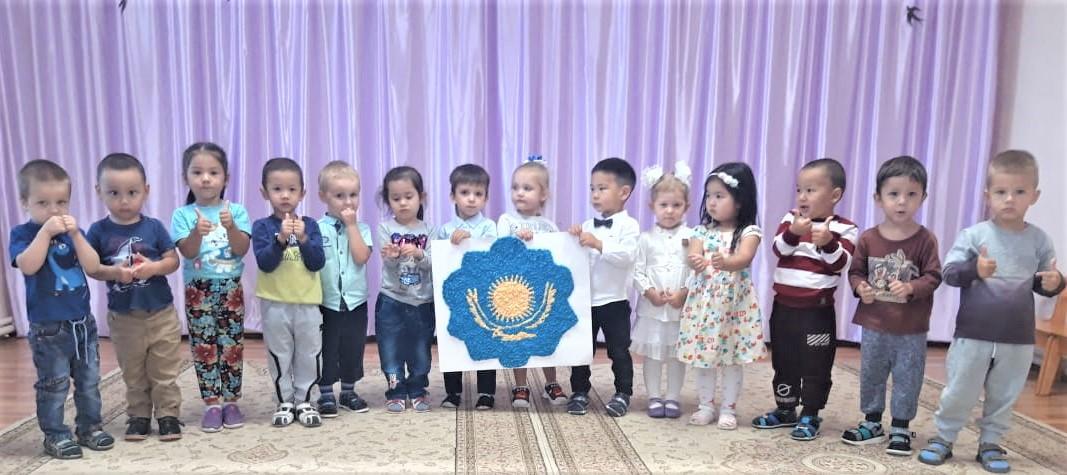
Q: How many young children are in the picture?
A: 14